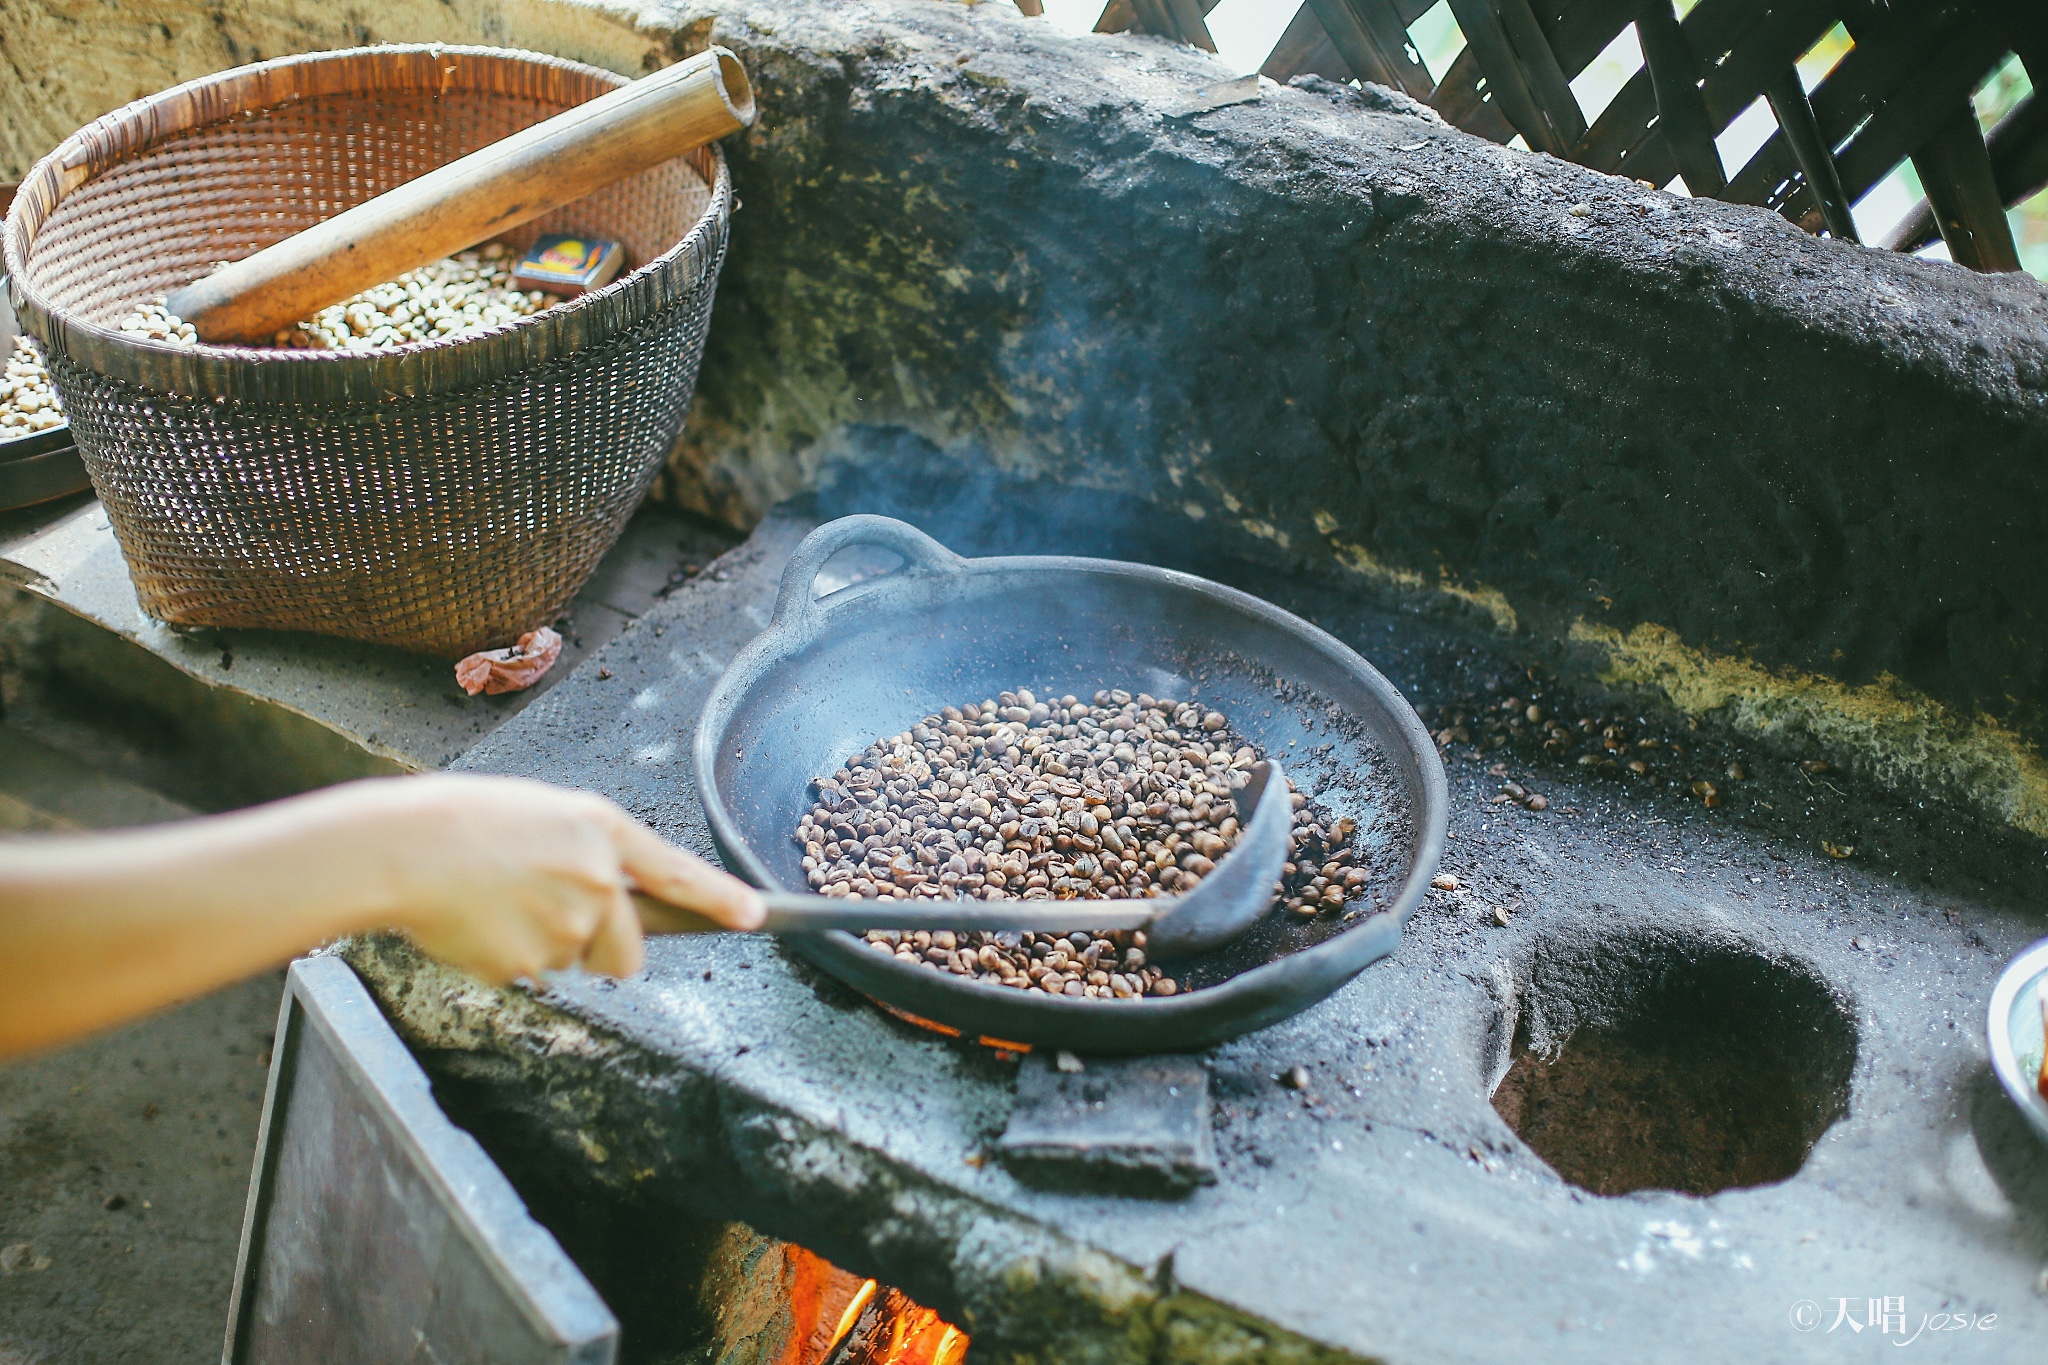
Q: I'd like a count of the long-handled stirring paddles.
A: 1